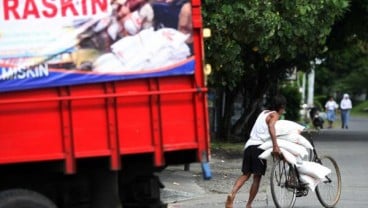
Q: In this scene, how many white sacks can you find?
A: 6